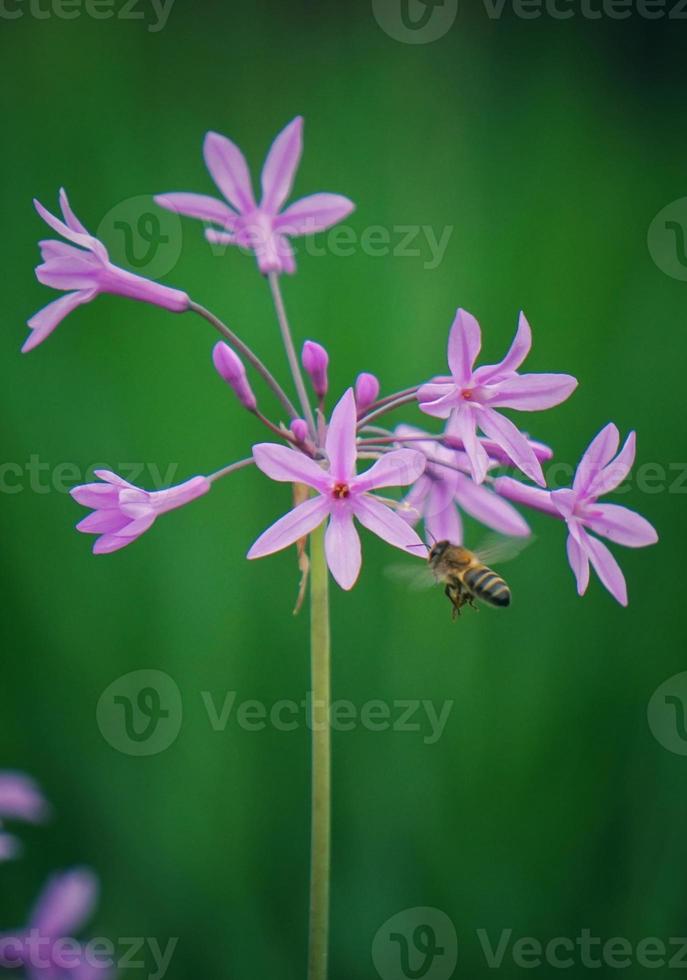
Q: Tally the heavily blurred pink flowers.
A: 2